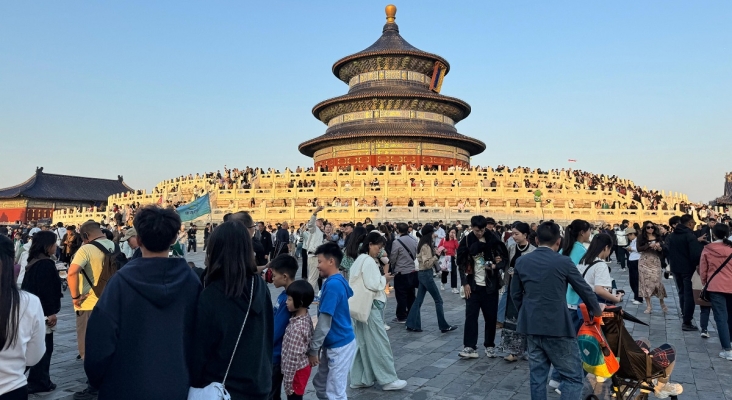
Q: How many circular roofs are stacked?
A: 3